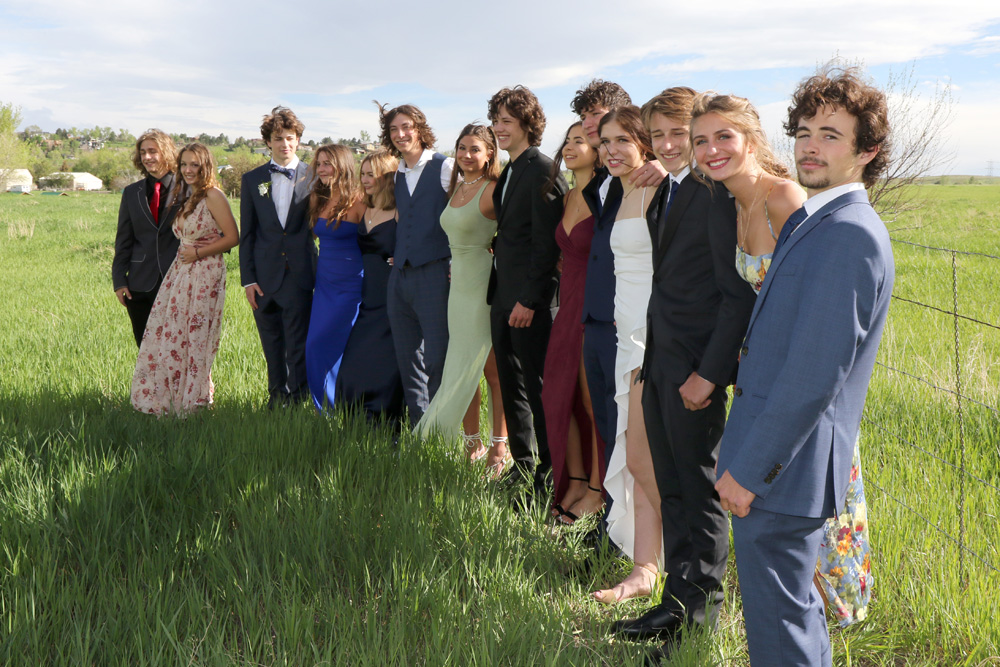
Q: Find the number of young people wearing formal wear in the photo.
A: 14